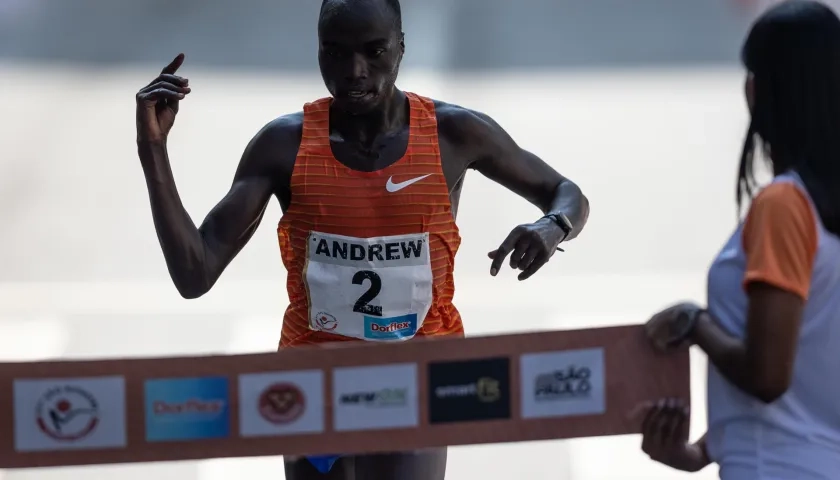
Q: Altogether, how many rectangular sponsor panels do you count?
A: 6